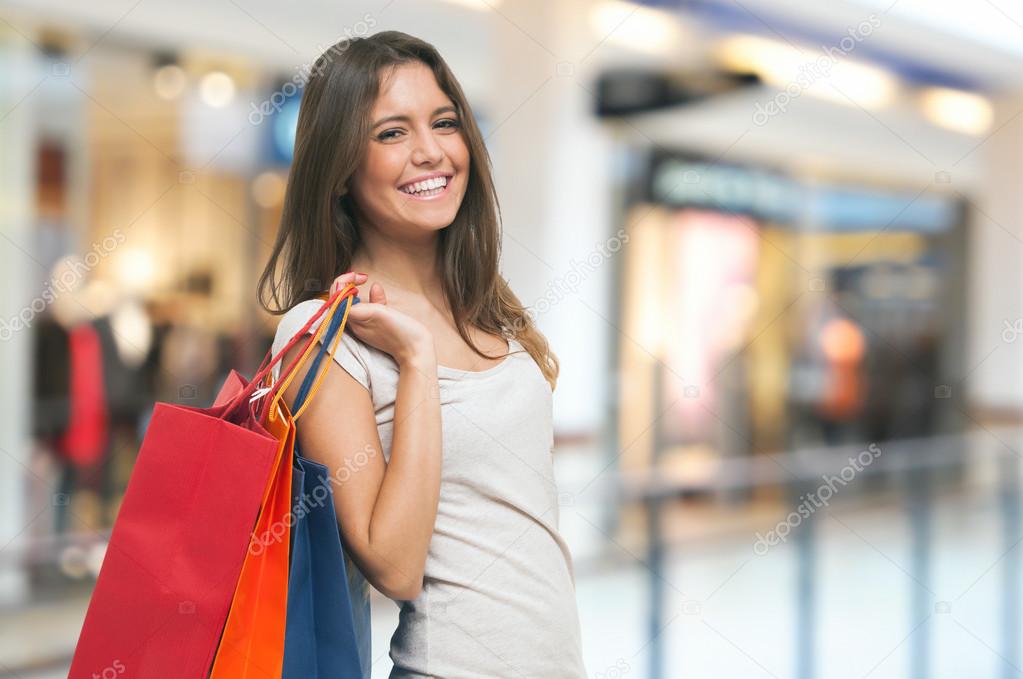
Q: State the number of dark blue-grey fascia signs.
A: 1